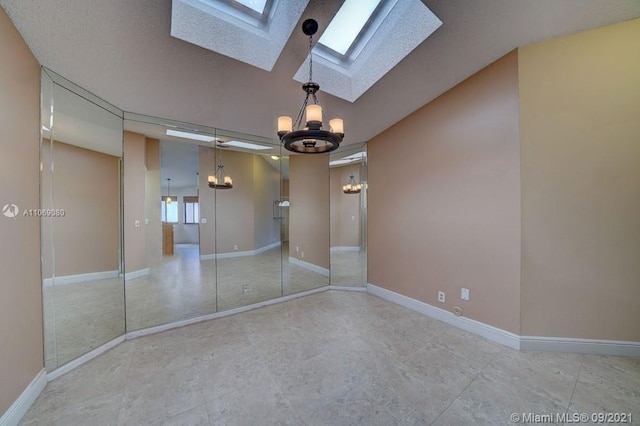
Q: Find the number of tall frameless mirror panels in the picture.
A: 5